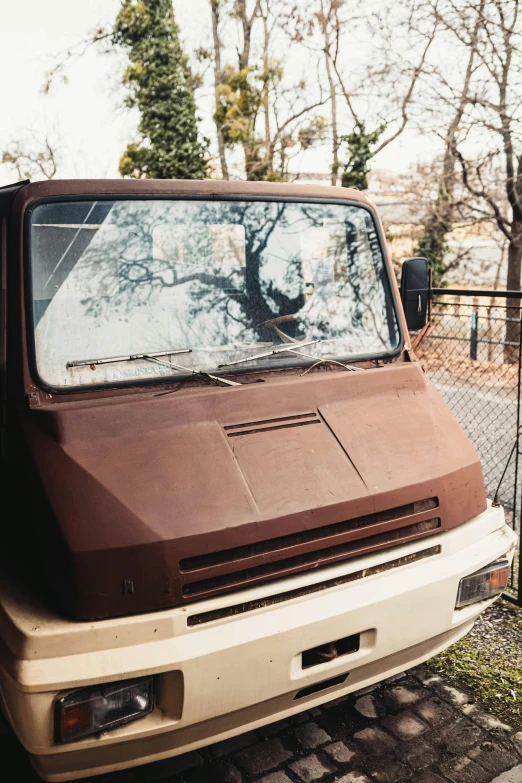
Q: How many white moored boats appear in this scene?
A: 0